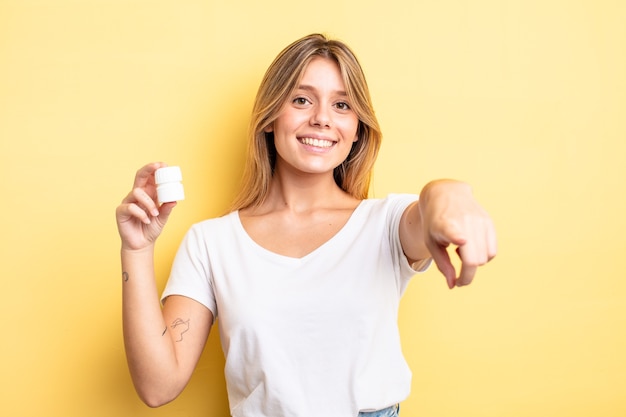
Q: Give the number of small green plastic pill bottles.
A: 0